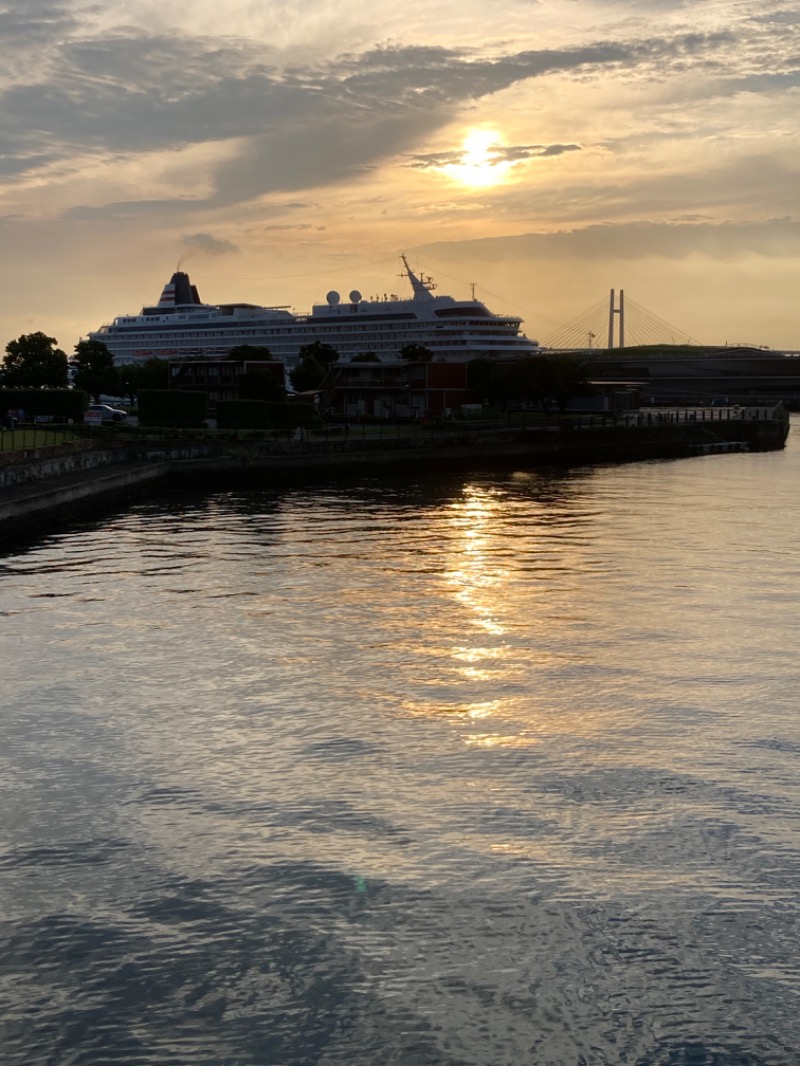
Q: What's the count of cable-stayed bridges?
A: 1